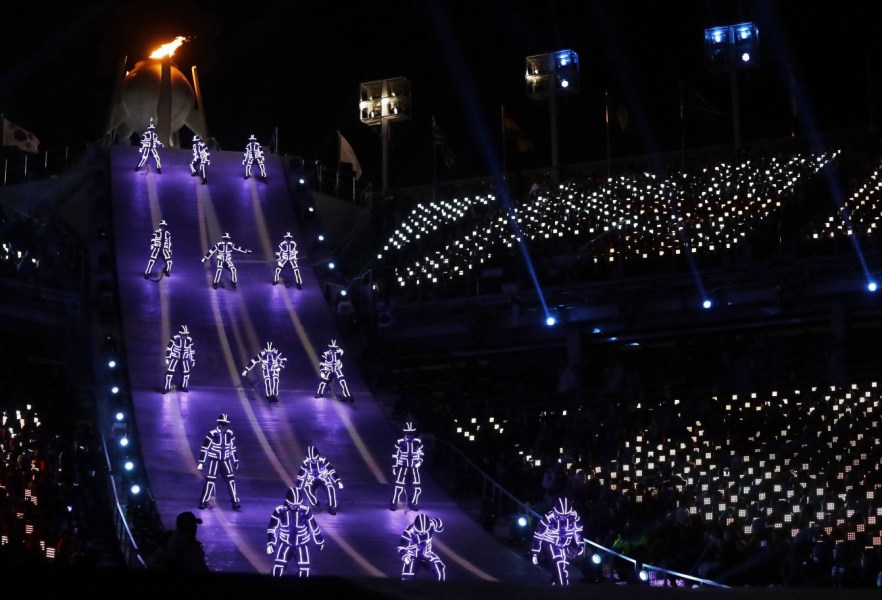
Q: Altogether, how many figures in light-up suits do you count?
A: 15